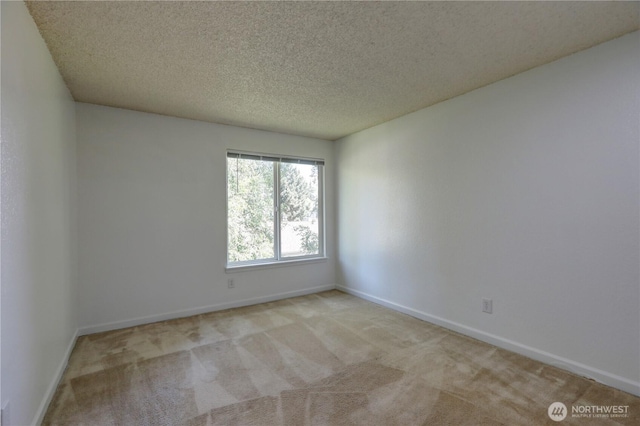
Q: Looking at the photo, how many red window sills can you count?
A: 0